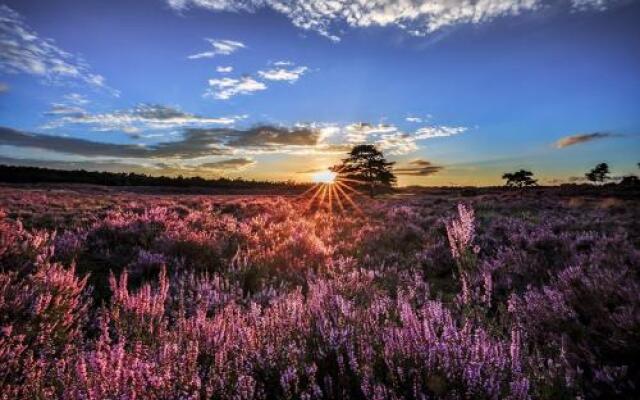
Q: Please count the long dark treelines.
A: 1